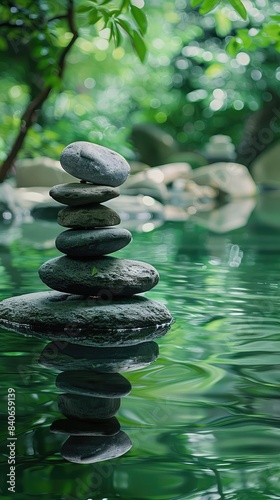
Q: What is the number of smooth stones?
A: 6